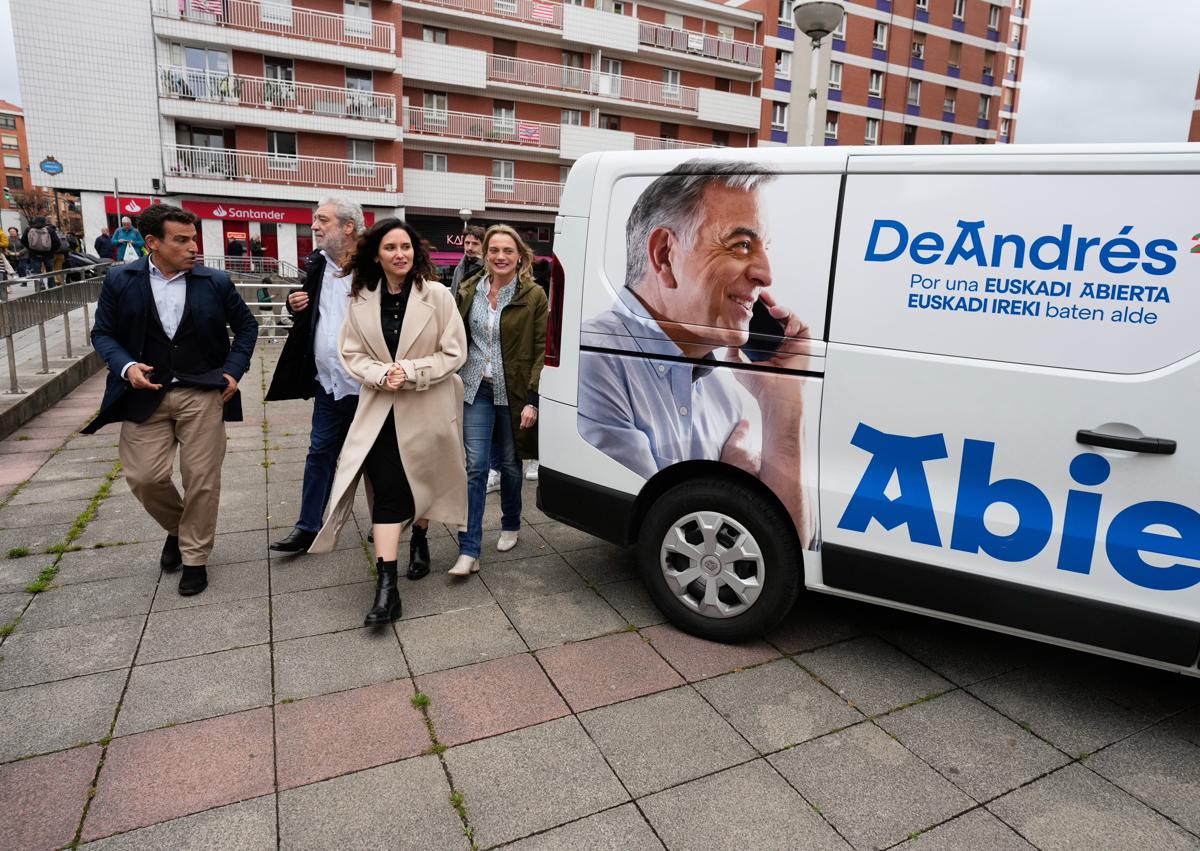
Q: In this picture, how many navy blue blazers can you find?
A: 1